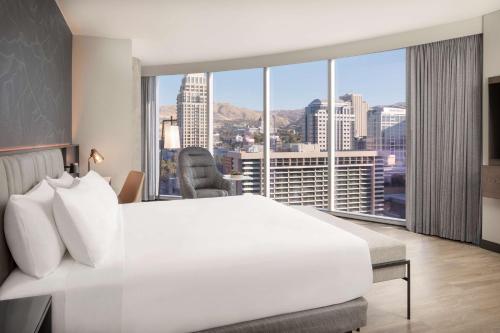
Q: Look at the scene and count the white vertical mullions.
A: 3